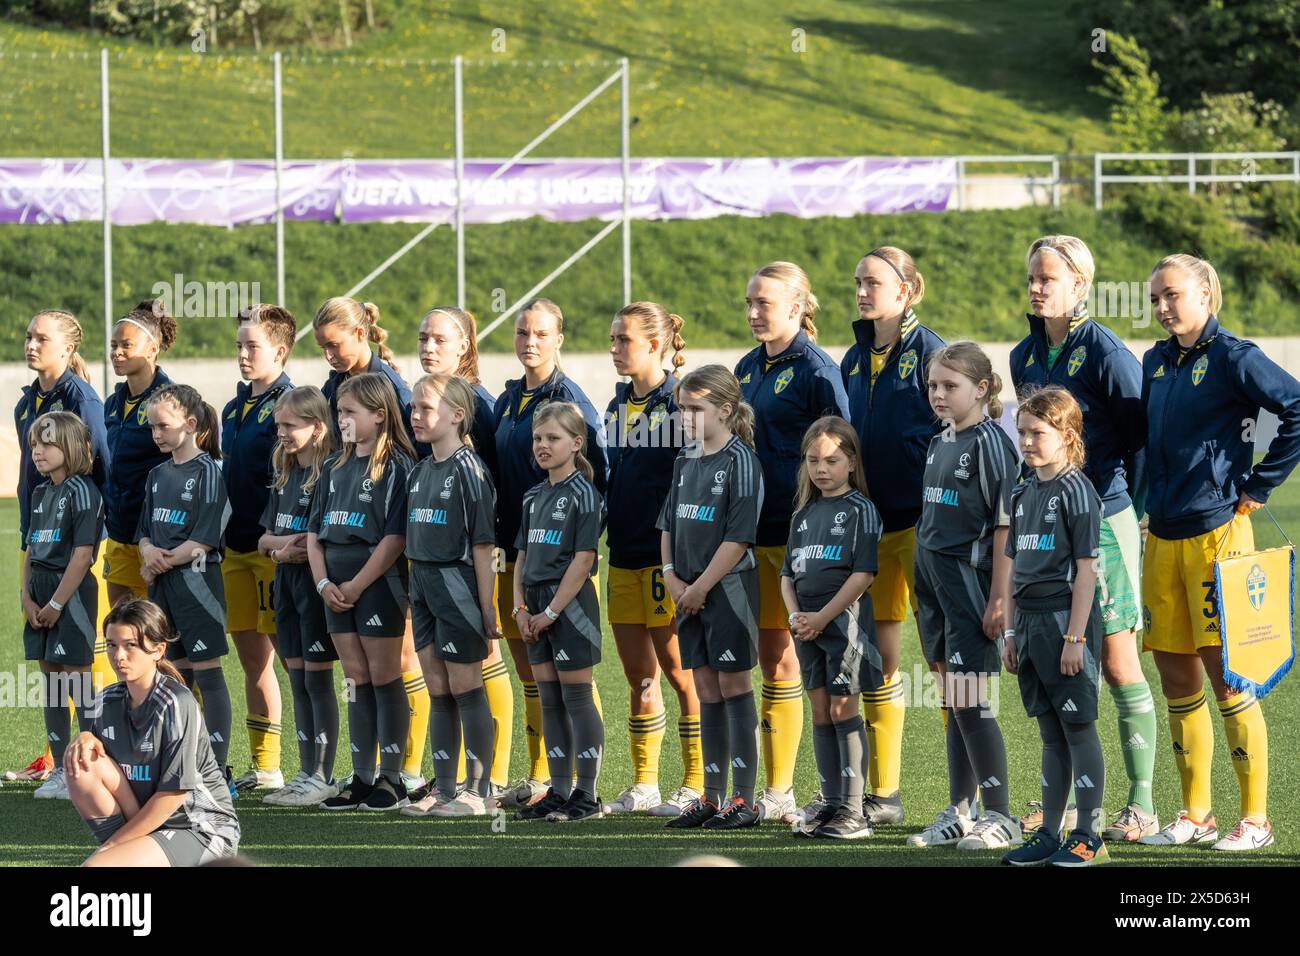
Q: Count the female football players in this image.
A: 11